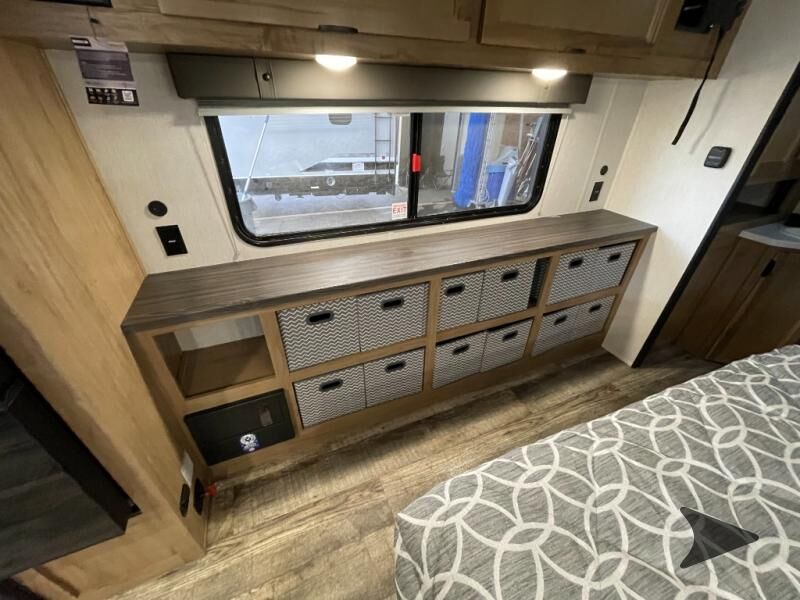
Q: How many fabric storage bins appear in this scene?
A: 12